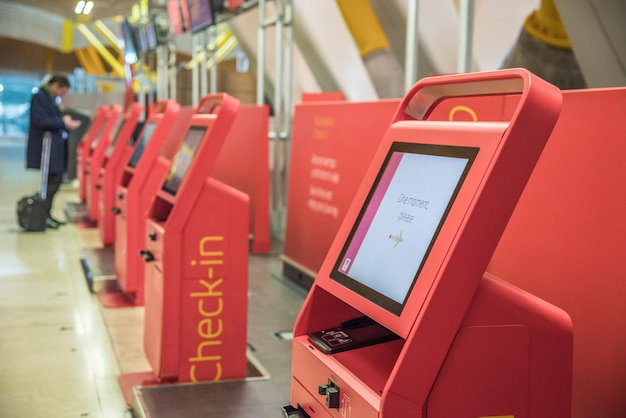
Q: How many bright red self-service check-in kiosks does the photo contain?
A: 6